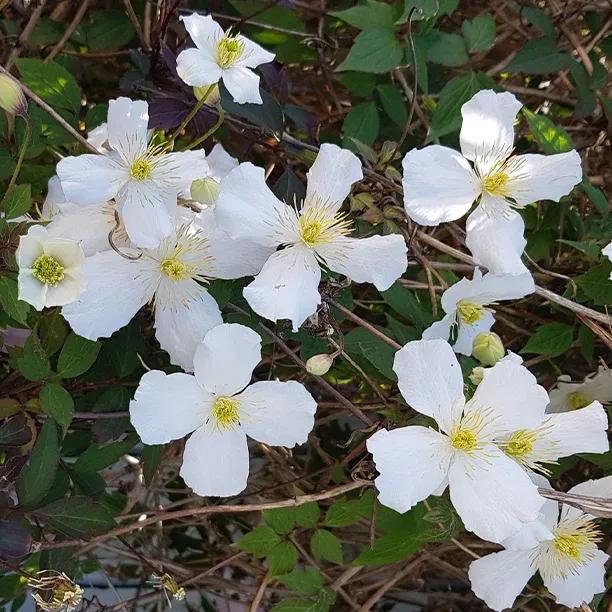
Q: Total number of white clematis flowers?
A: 12